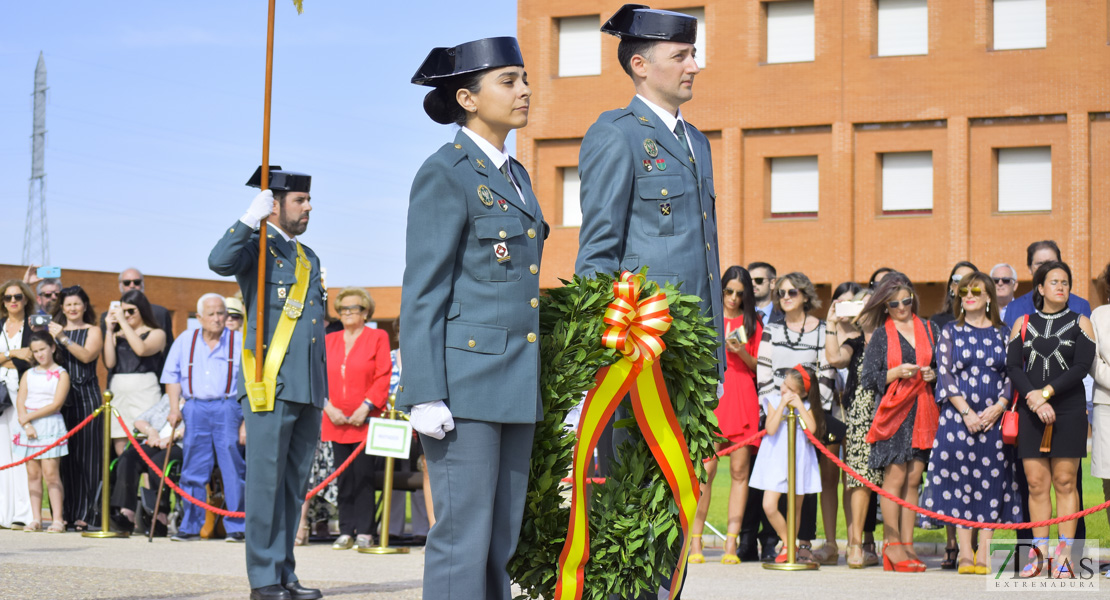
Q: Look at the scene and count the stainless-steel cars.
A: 0